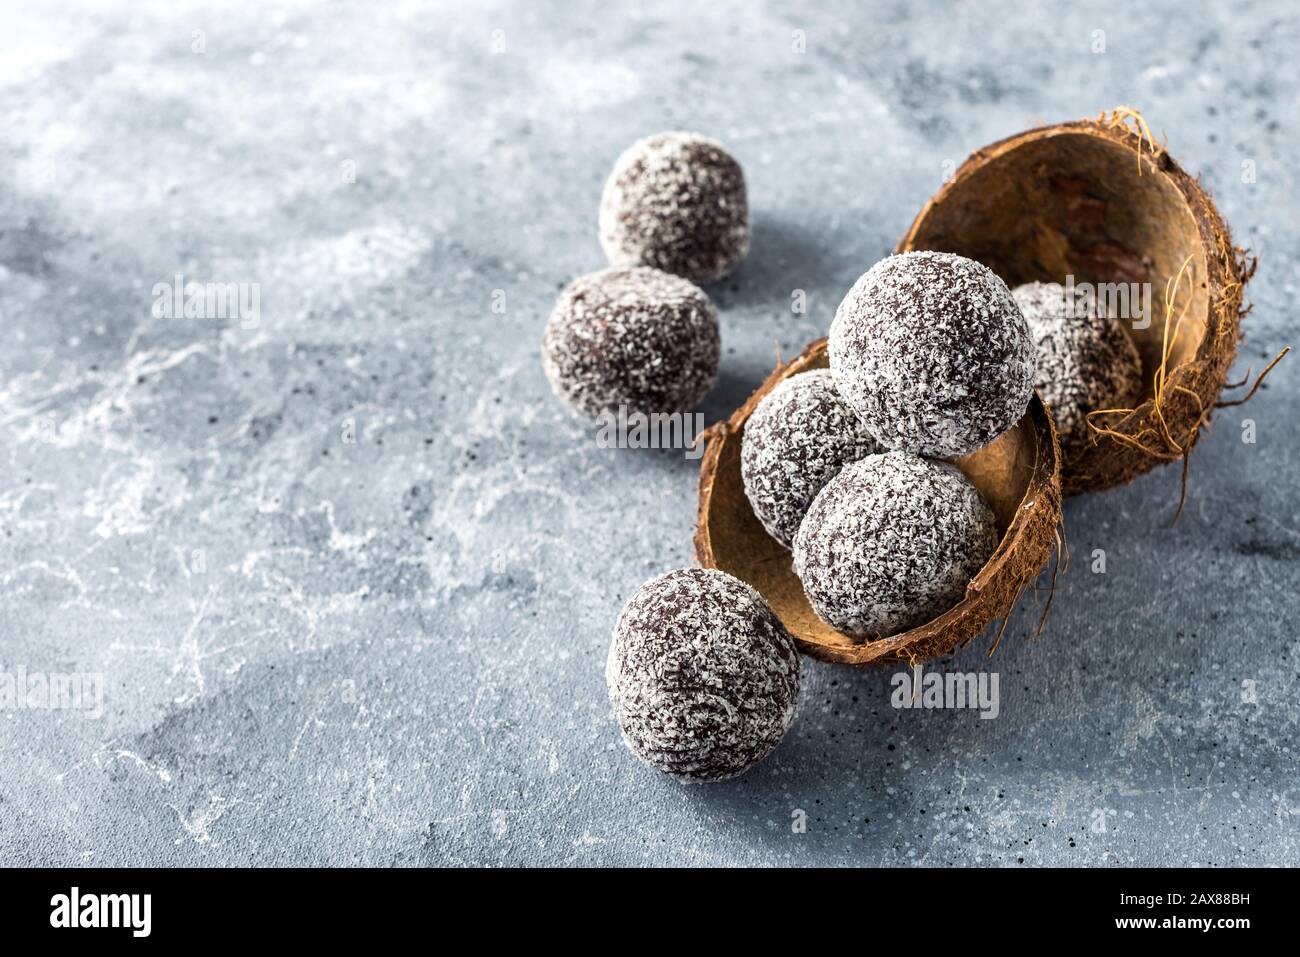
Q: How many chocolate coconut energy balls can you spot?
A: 7